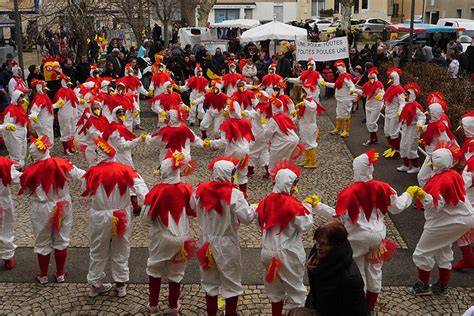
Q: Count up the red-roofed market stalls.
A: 1